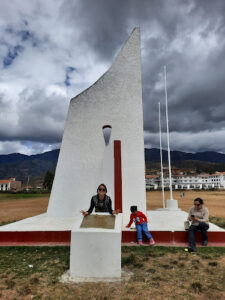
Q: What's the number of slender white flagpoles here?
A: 2